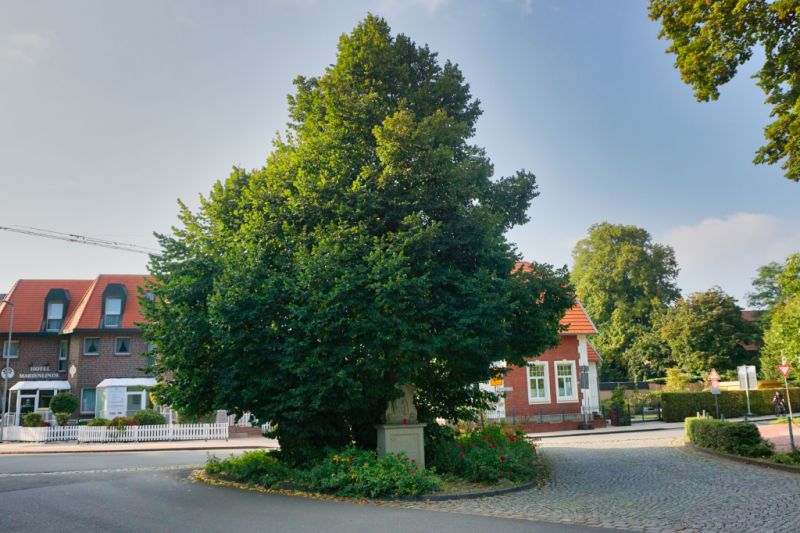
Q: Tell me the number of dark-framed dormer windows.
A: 2